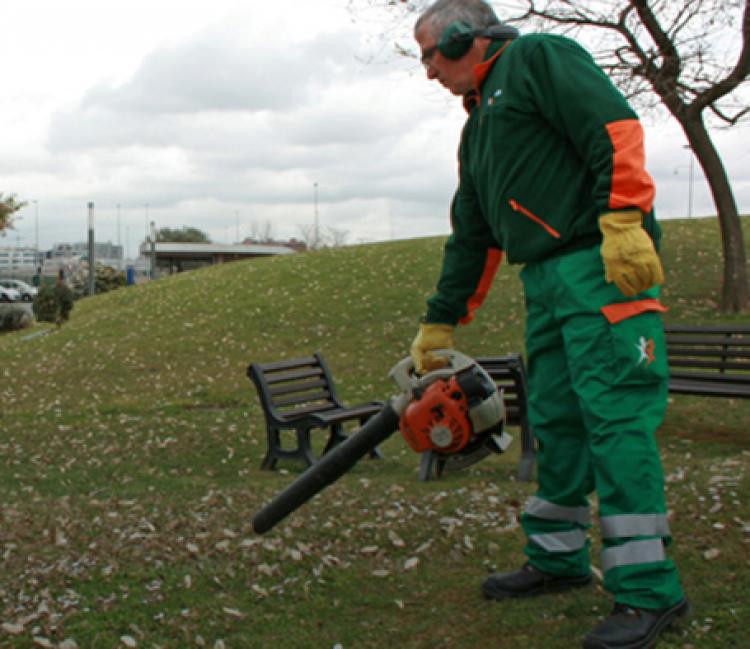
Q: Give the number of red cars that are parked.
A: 0